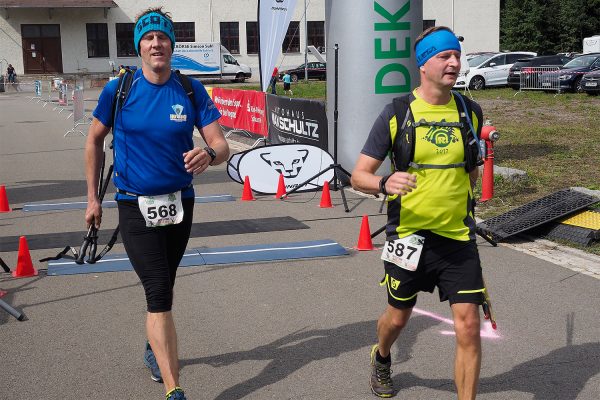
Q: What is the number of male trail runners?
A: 2